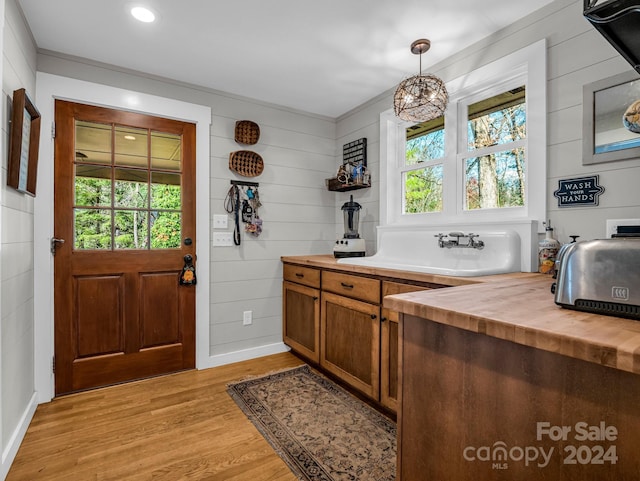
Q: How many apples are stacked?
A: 0